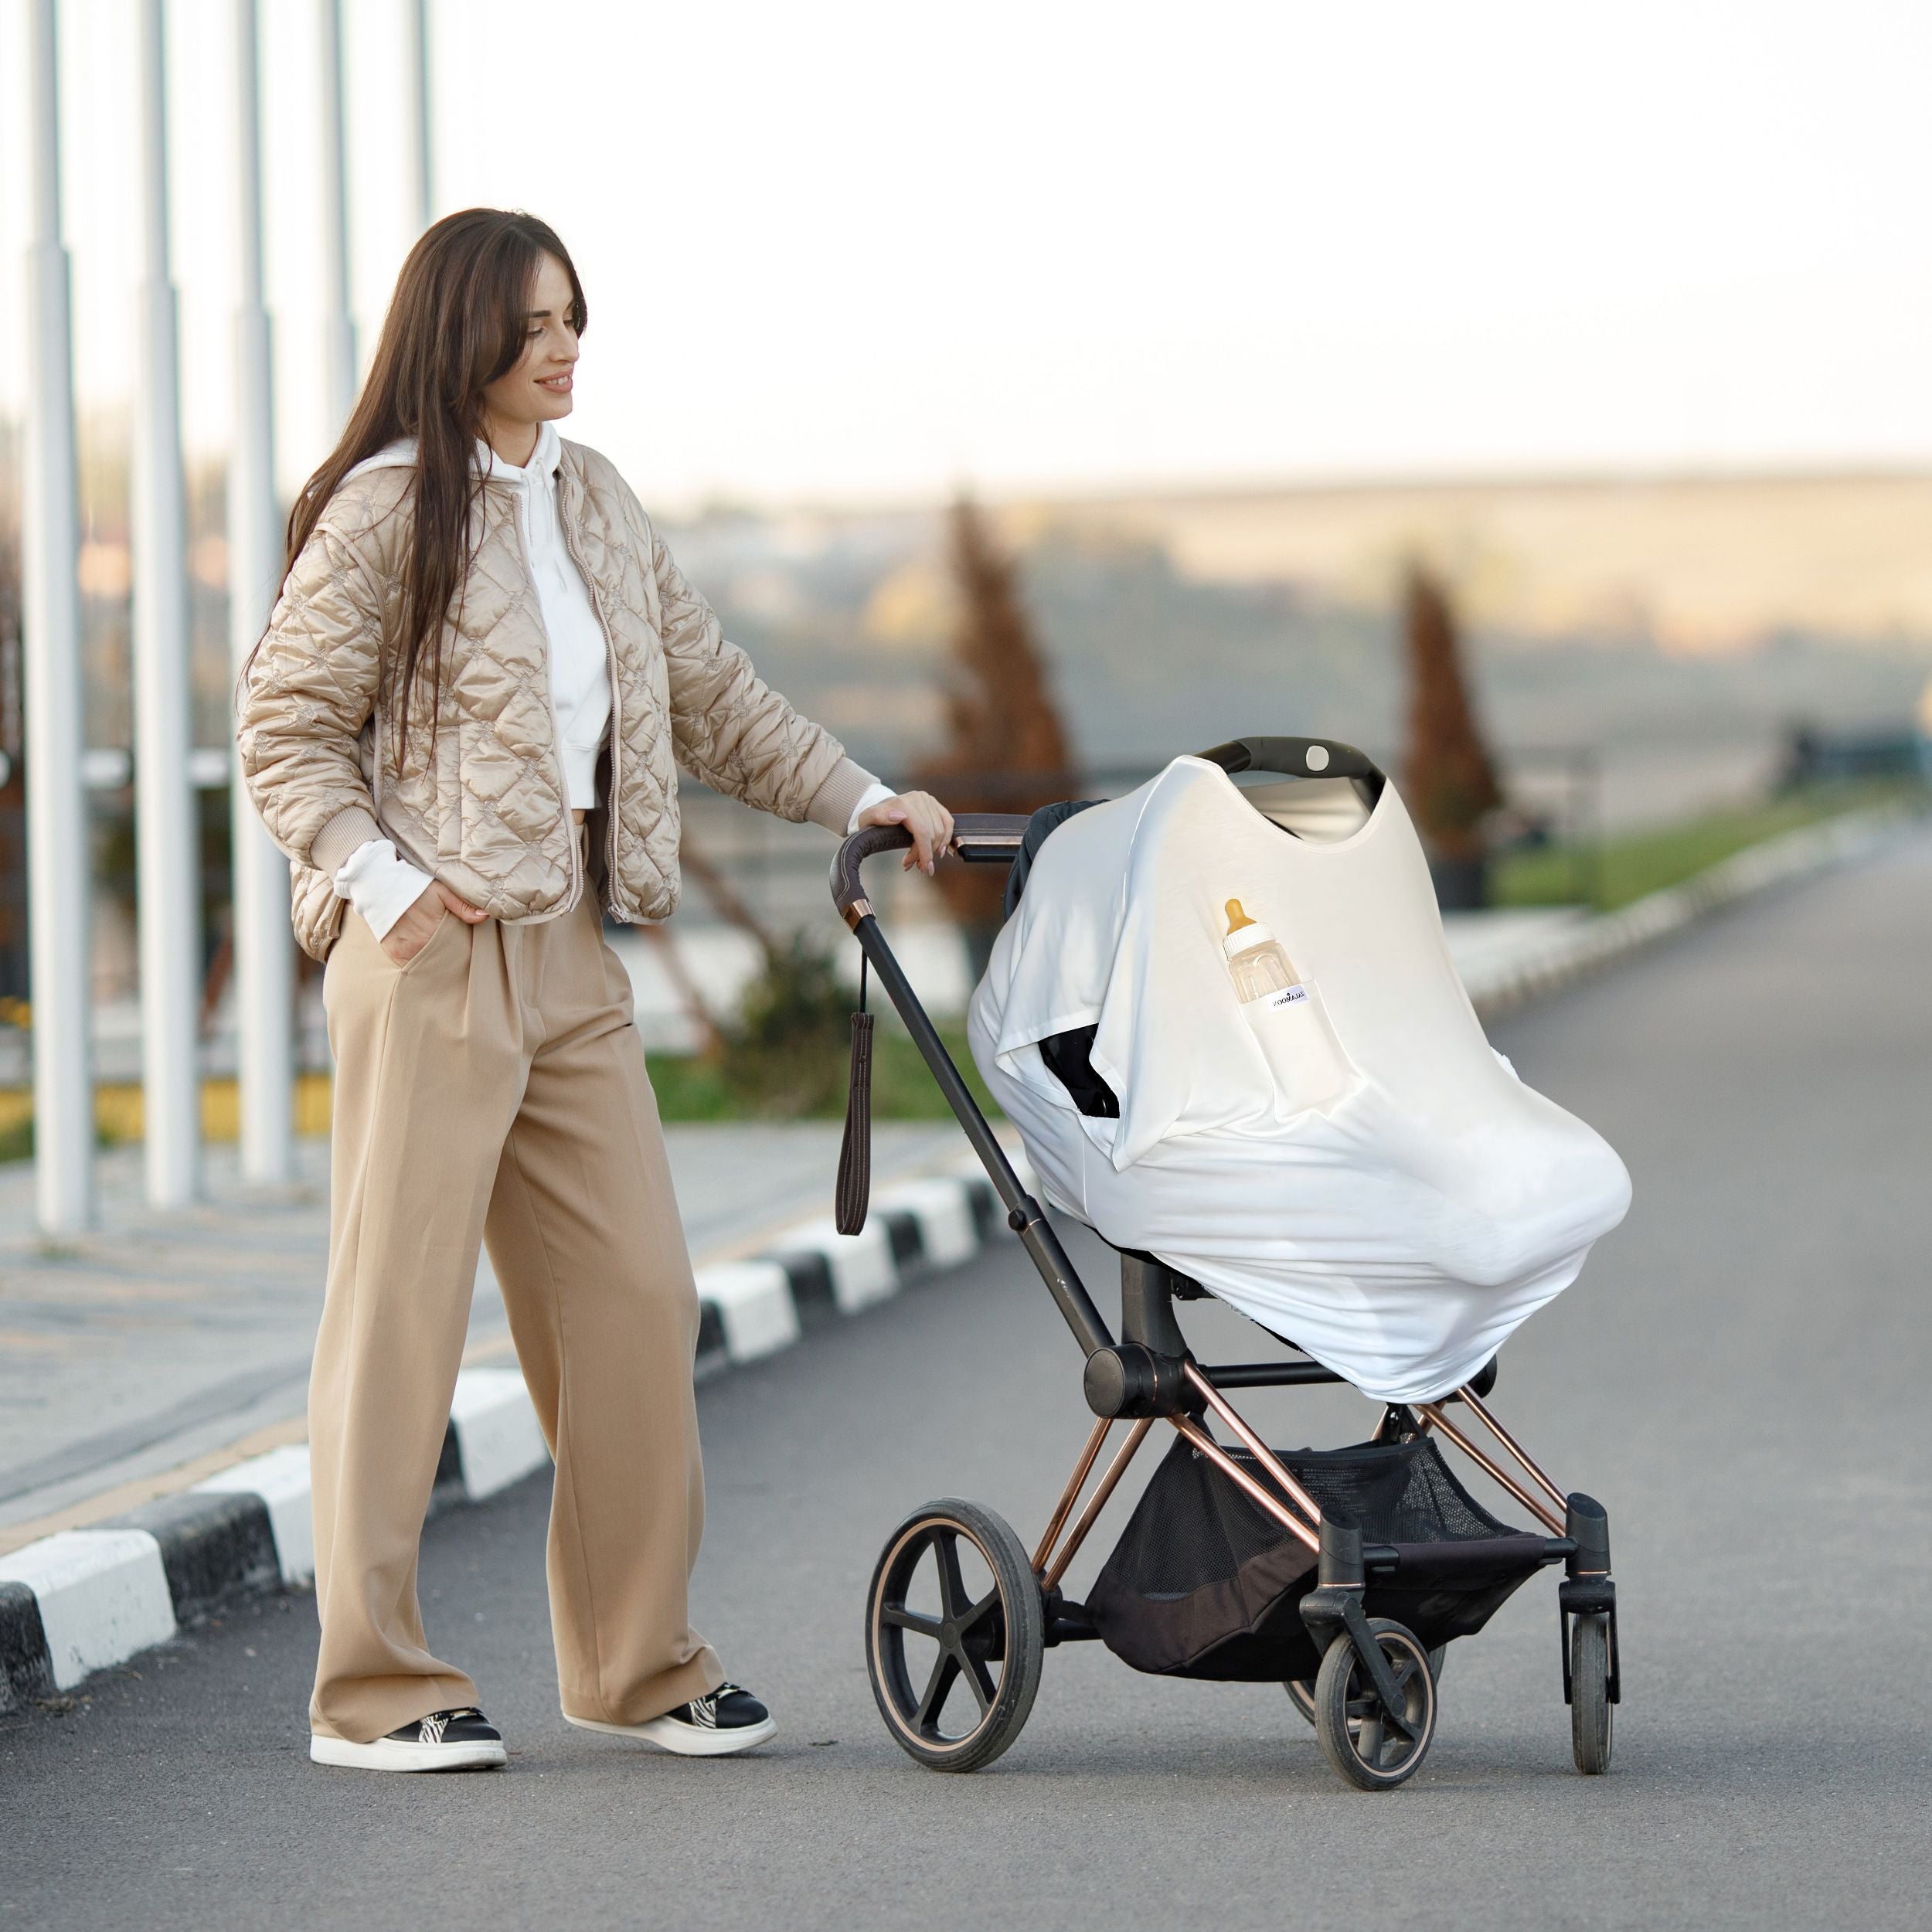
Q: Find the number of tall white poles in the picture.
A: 5